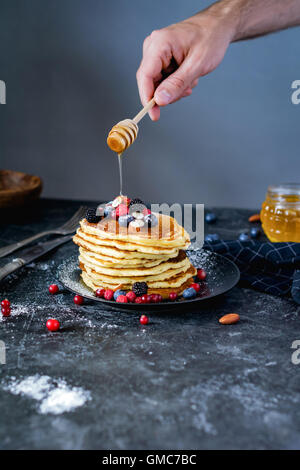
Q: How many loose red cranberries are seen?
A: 6